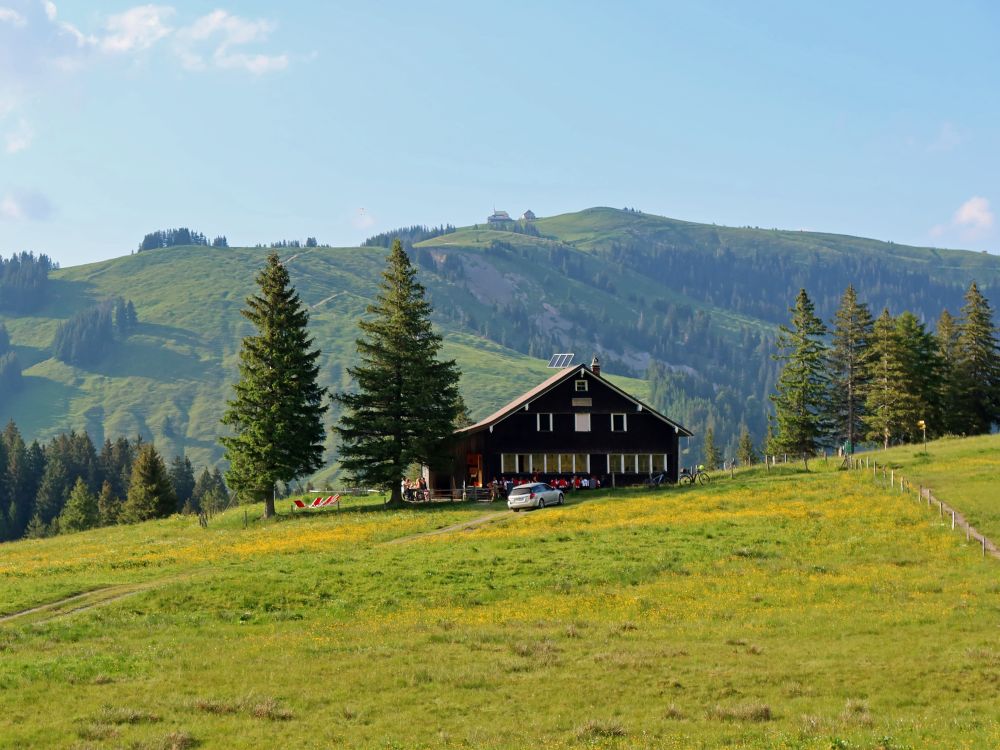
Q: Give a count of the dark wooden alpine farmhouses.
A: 1